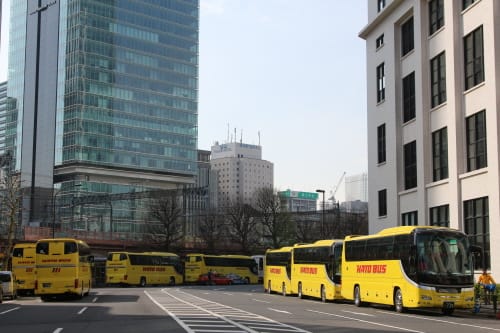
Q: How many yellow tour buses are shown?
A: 7